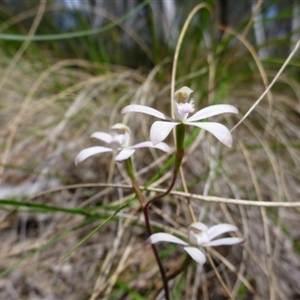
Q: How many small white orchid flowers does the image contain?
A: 3